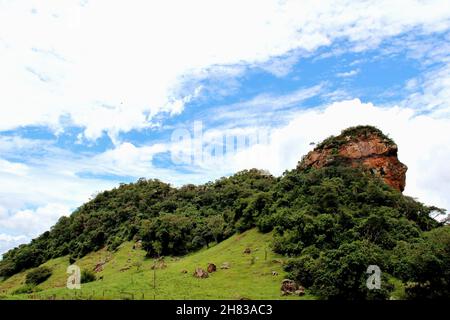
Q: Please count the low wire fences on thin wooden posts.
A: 1